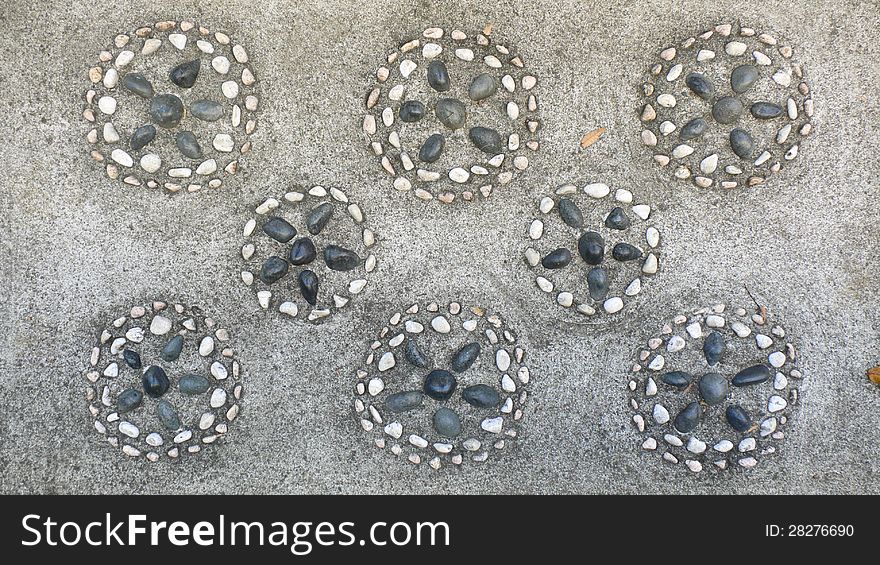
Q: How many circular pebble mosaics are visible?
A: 8